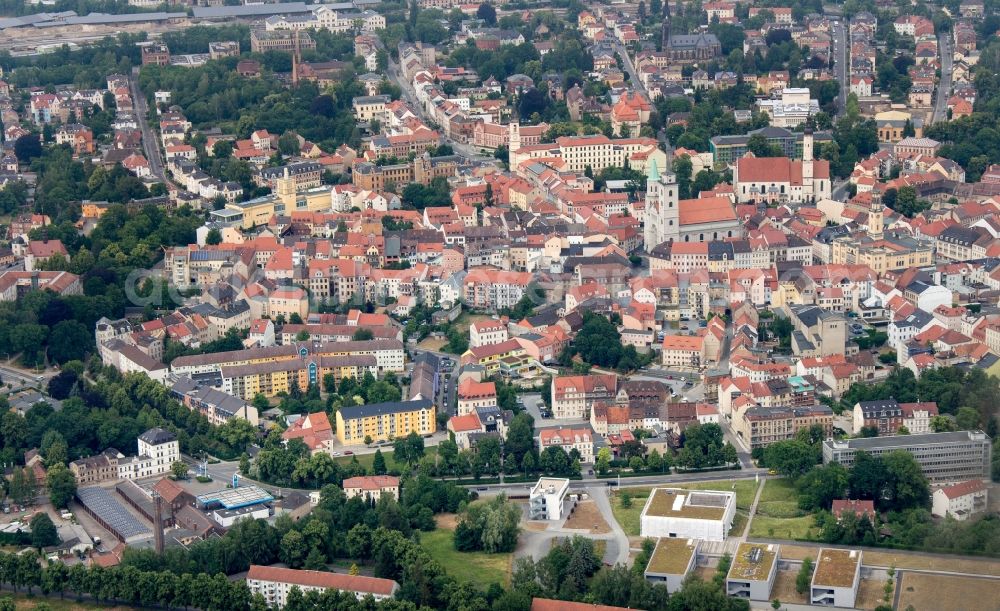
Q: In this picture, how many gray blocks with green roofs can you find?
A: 3